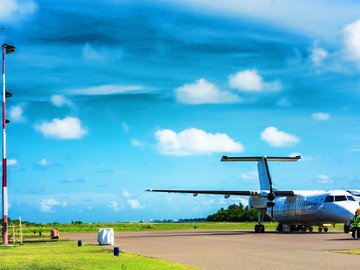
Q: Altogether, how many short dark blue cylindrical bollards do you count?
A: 2